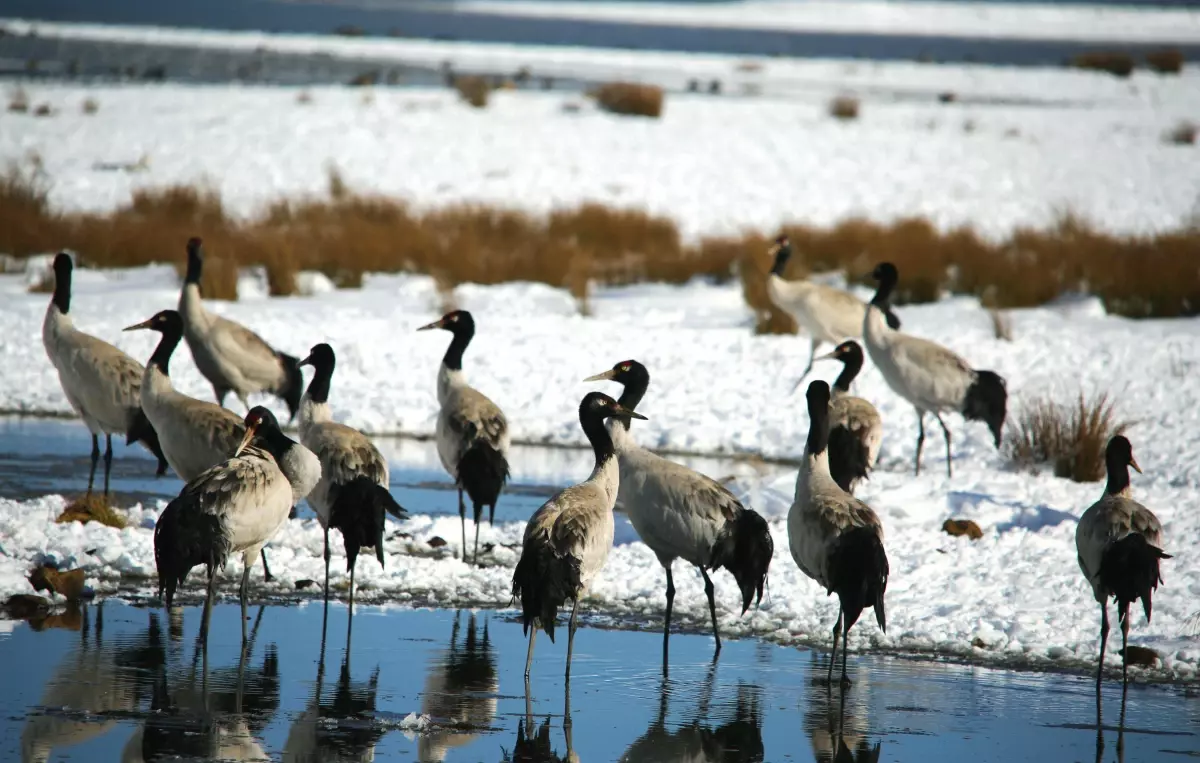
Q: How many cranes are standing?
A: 13